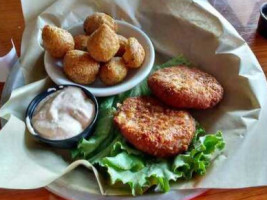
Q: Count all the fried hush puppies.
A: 8